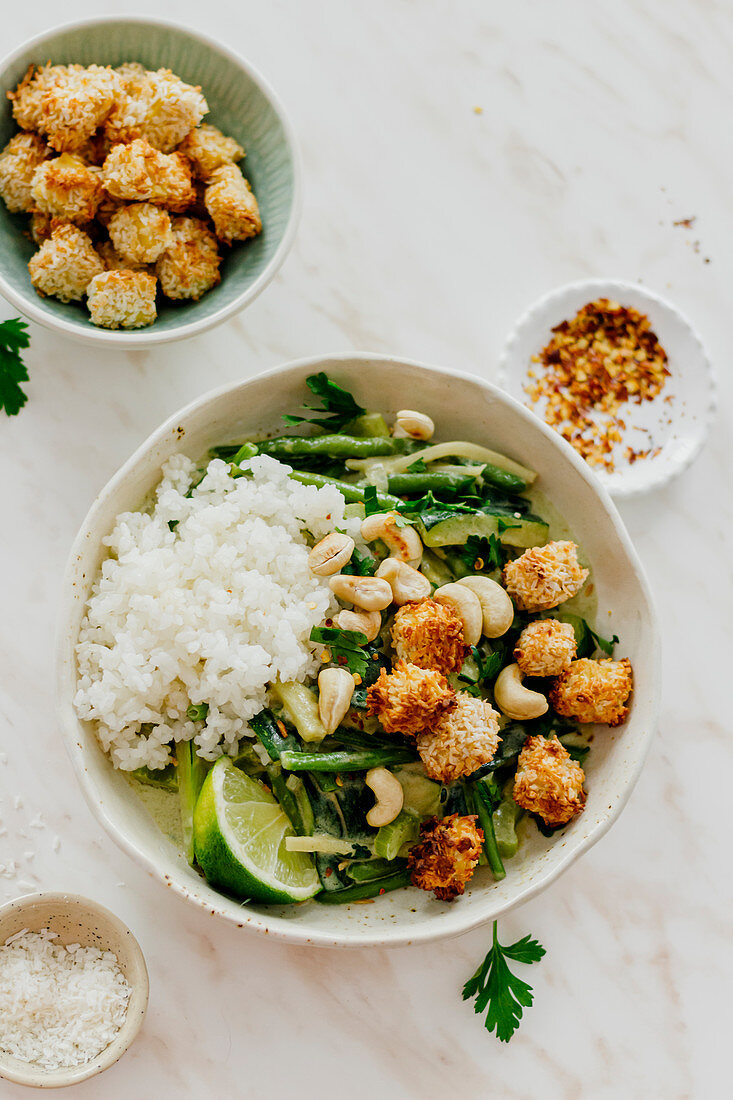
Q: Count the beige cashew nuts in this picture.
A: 11